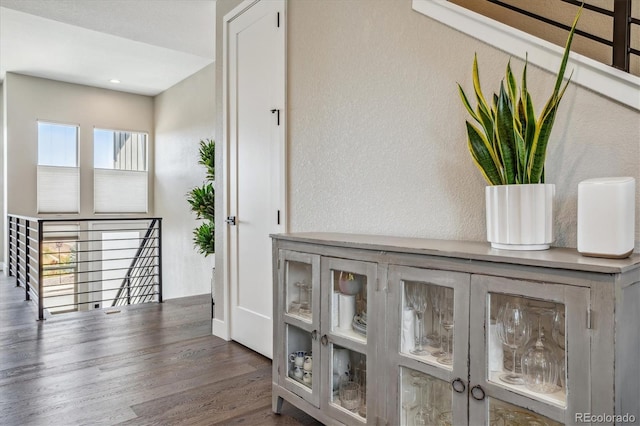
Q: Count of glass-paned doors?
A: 4